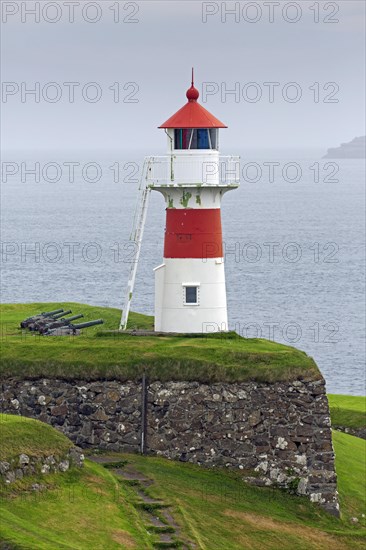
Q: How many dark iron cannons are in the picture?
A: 4